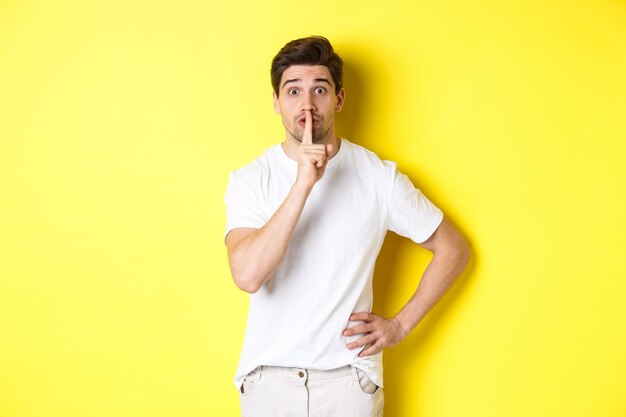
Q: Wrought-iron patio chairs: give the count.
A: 0